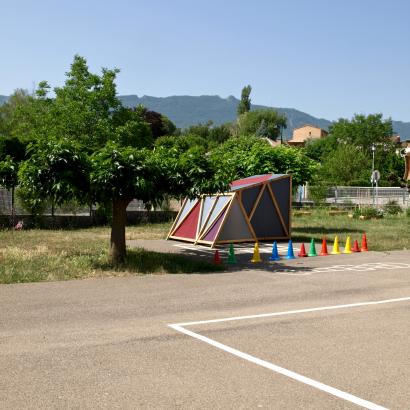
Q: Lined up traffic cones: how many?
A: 12